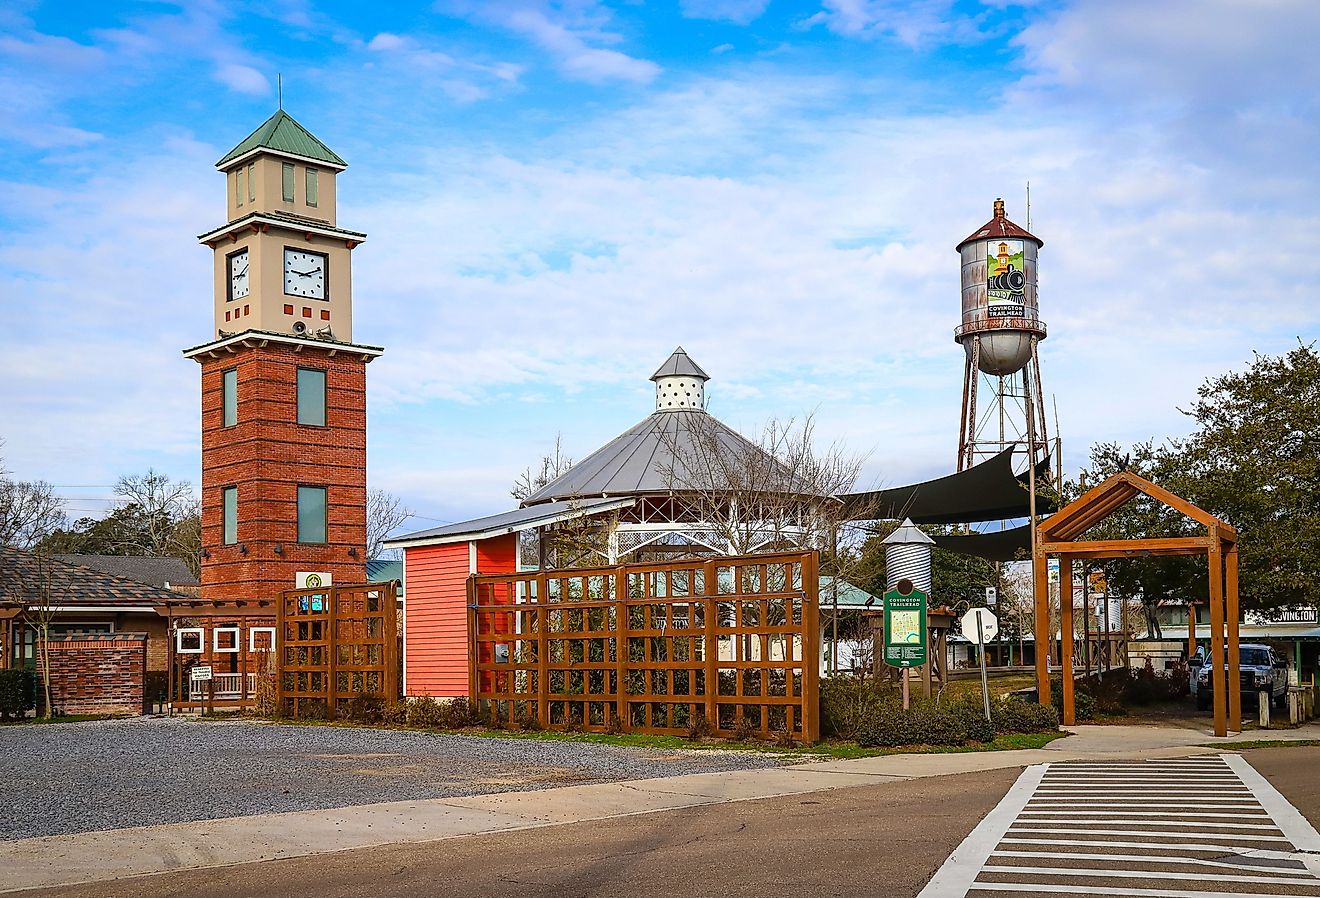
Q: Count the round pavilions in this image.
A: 1